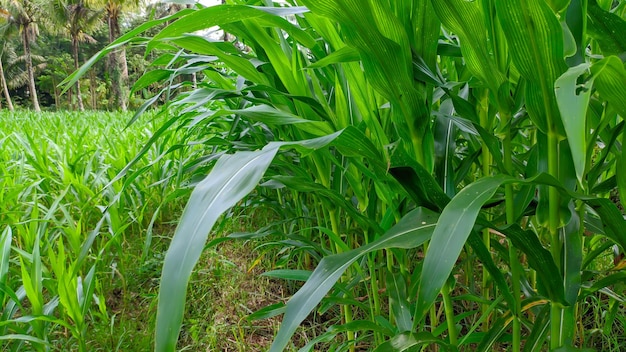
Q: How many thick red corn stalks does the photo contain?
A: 0